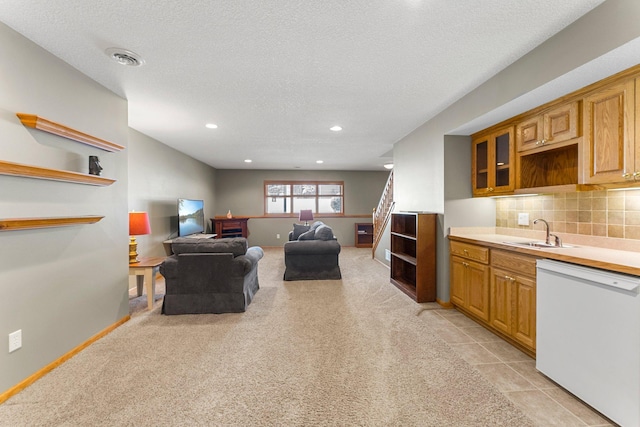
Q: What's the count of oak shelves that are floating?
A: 3